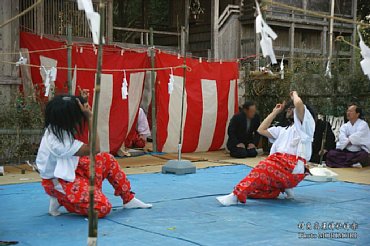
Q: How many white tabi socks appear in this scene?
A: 4